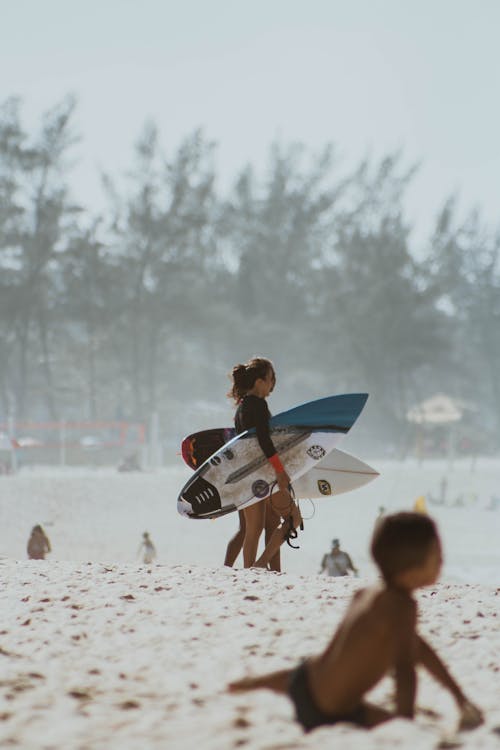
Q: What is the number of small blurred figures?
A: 3